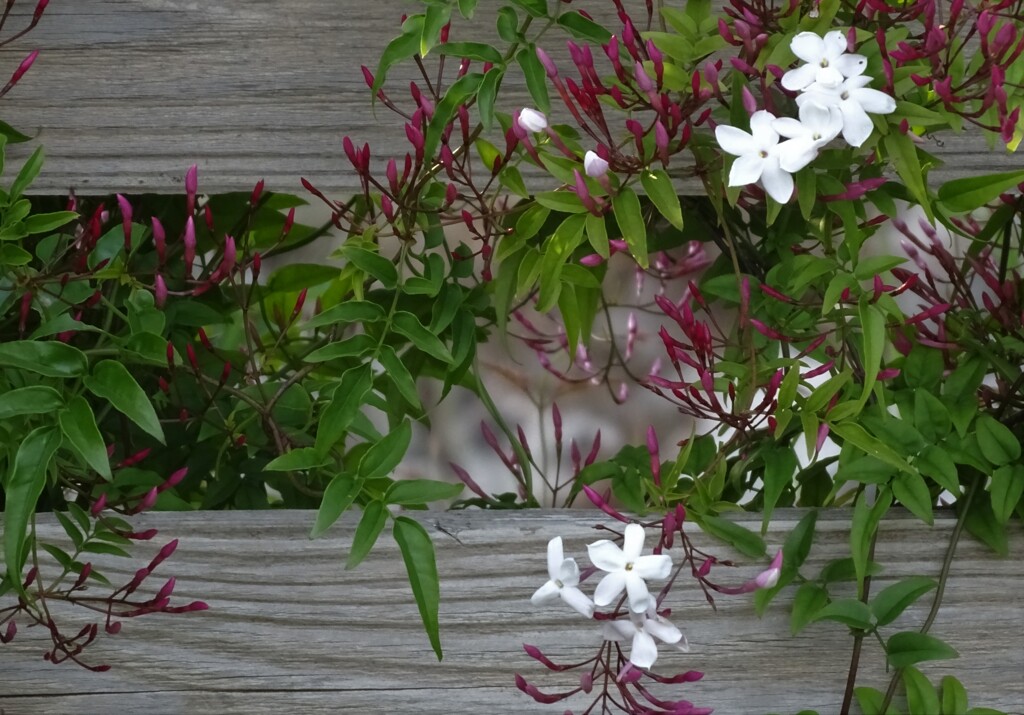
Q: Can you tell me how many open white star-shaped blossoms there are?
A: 7